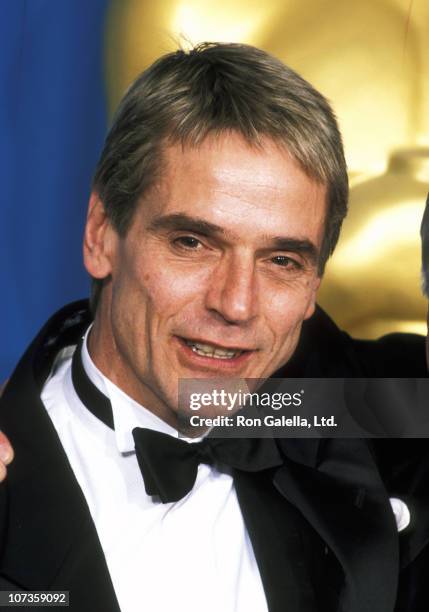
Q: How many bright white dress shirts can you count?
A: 1